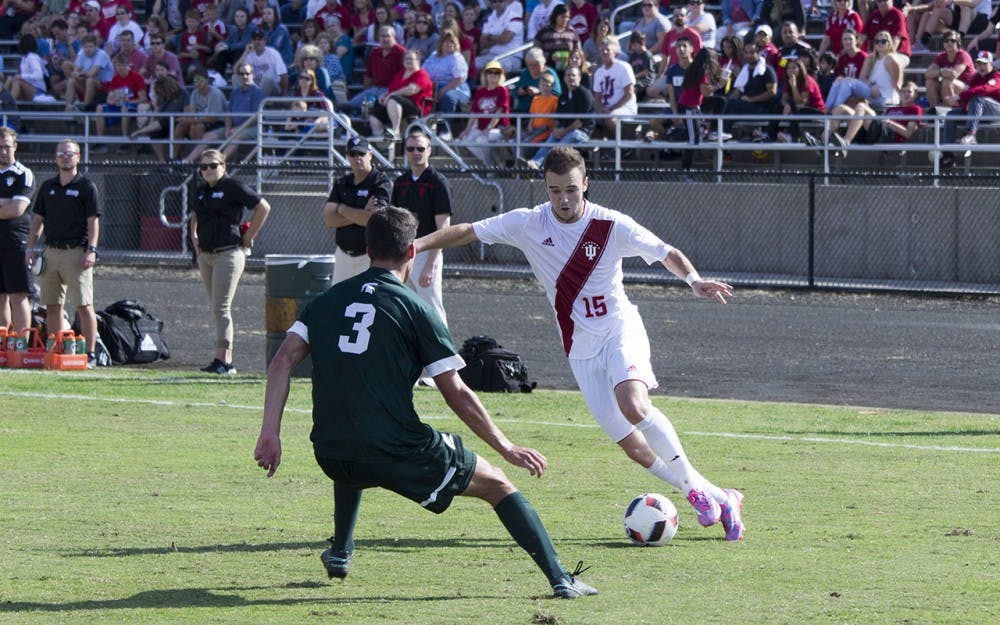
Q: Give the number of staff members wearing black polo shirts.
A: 4